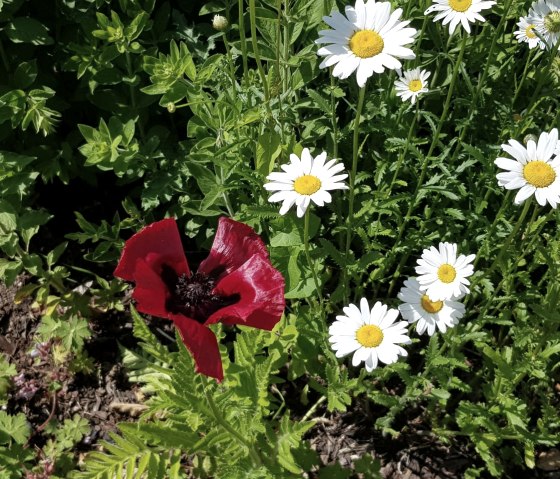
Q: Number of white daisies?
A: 10